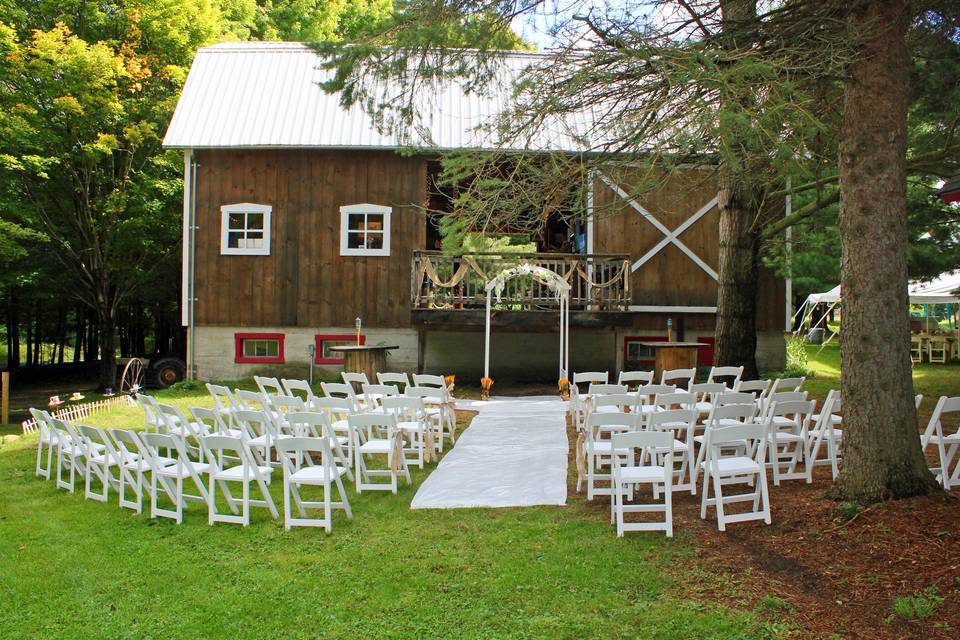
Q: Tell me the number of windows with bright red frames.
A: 3